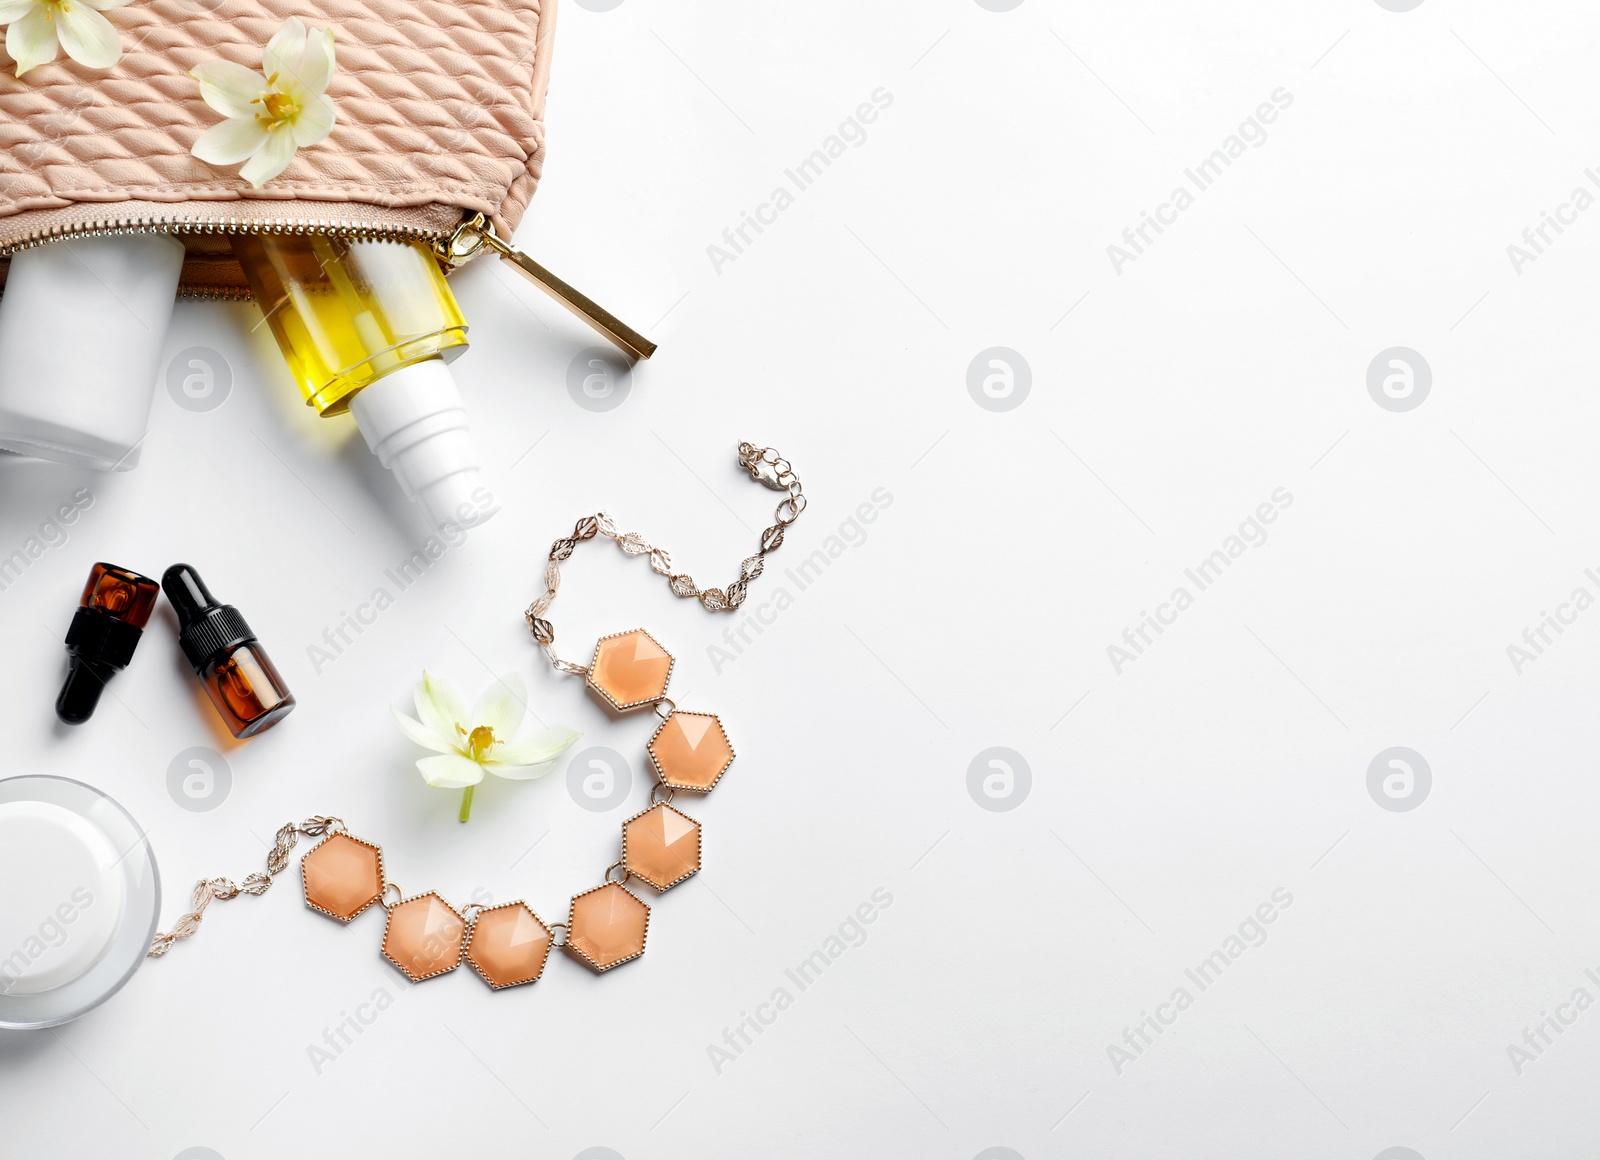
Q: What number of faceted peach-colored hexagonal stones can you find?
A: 7